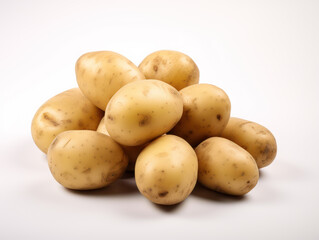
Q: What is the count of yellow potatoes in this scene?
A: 10